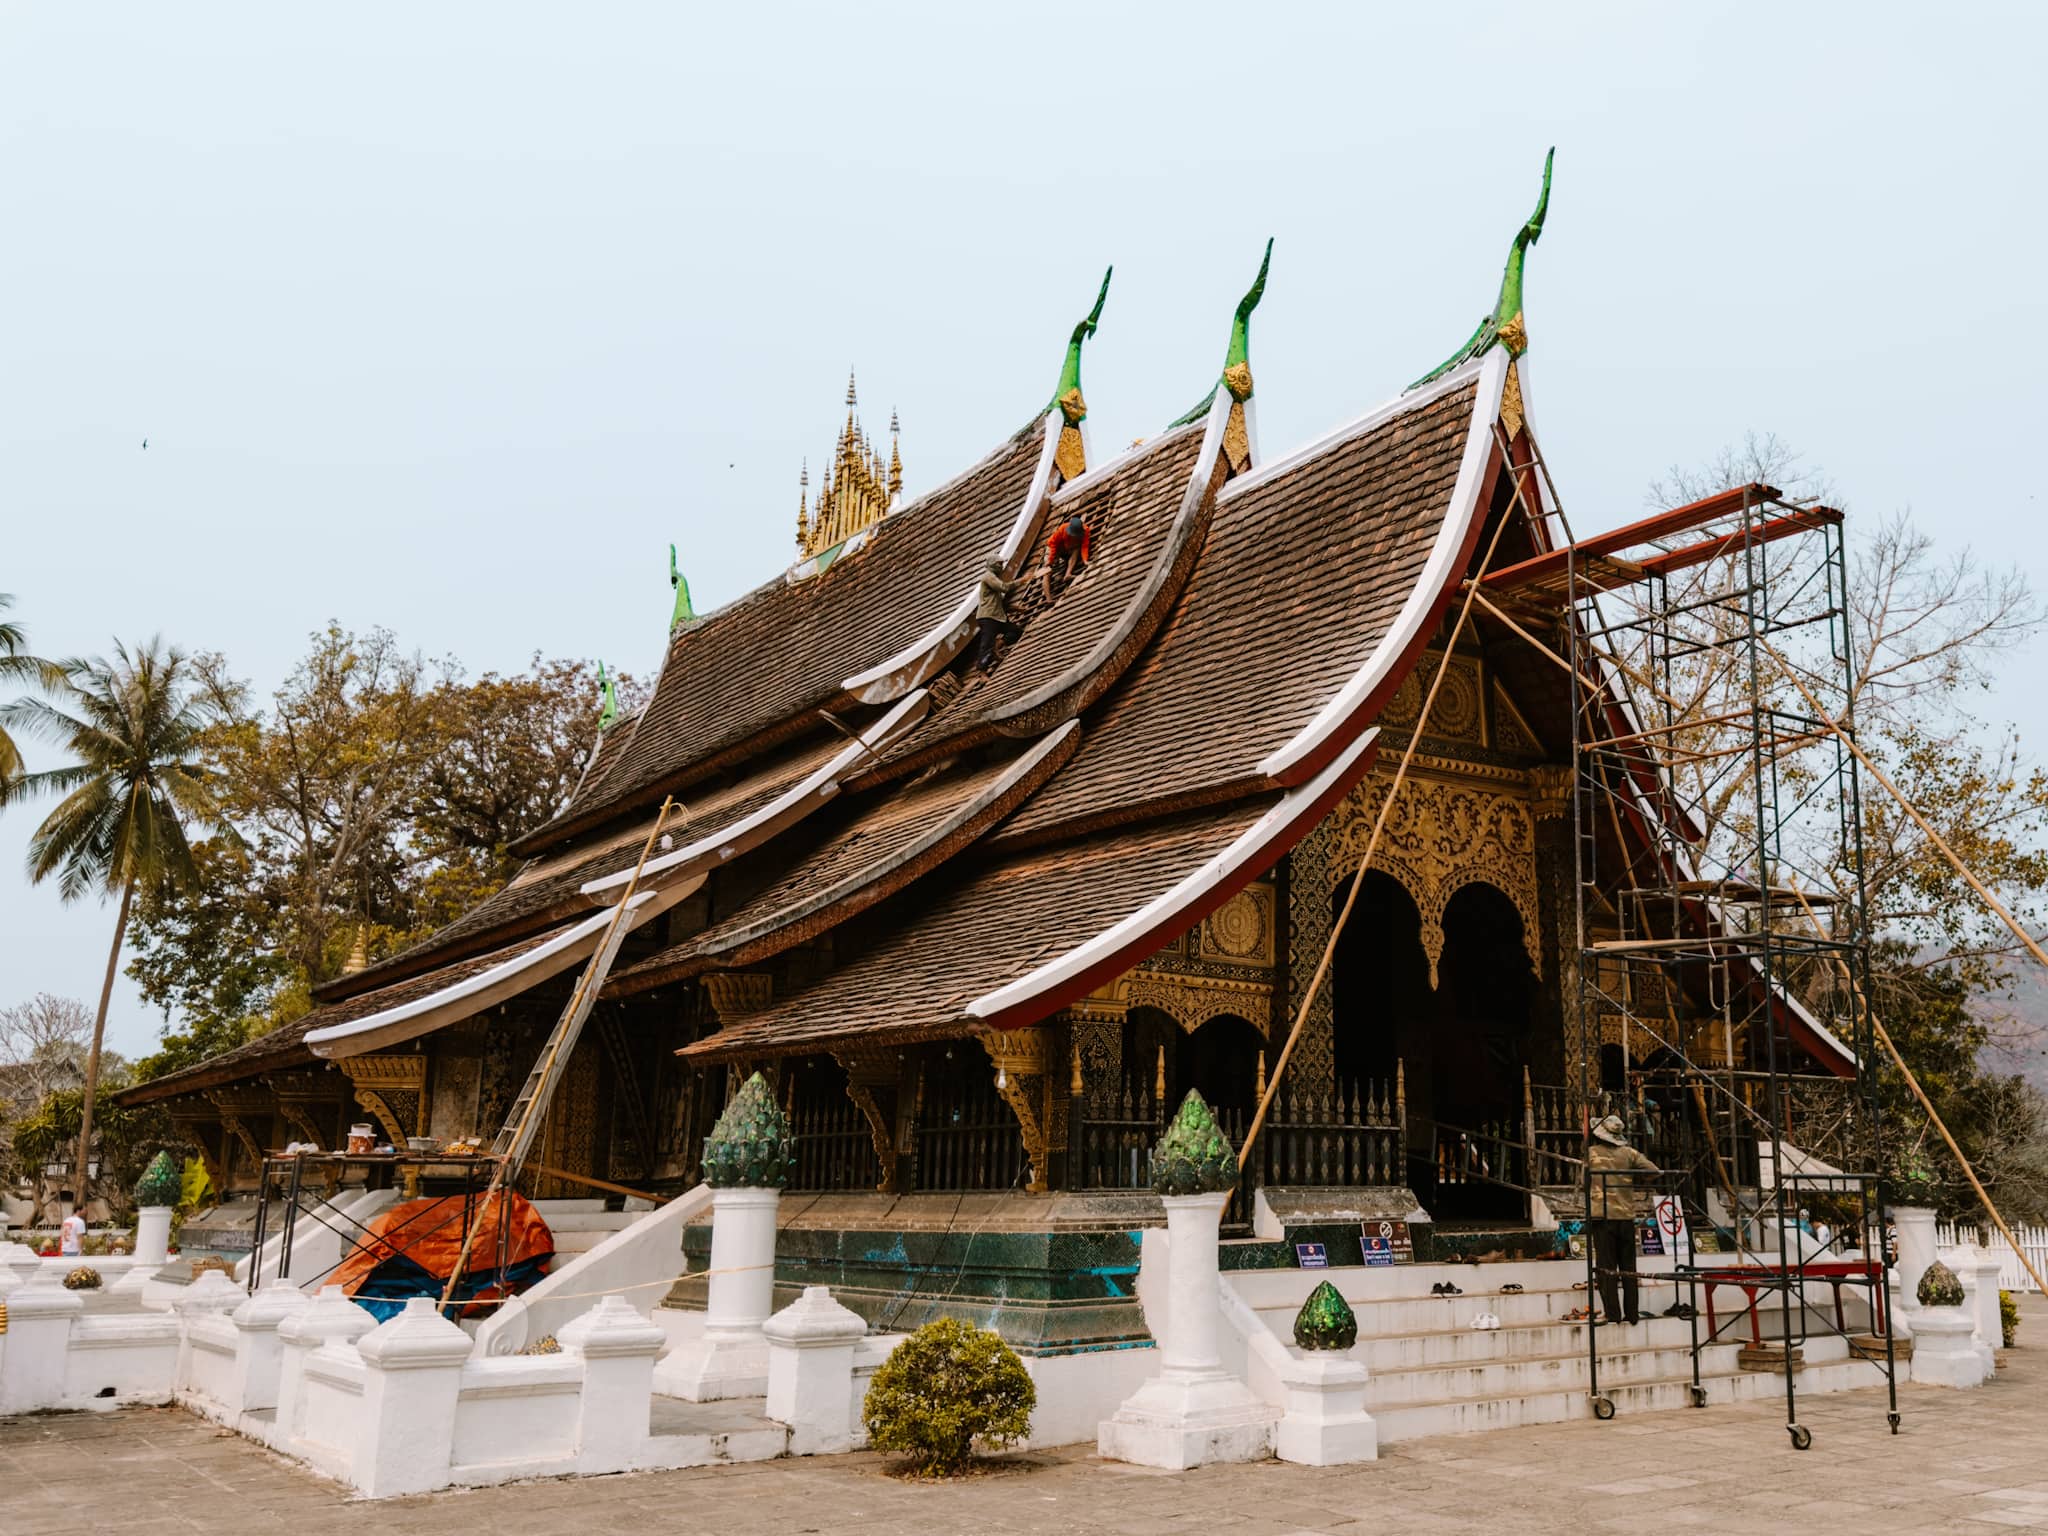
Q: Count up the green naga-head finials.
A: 5